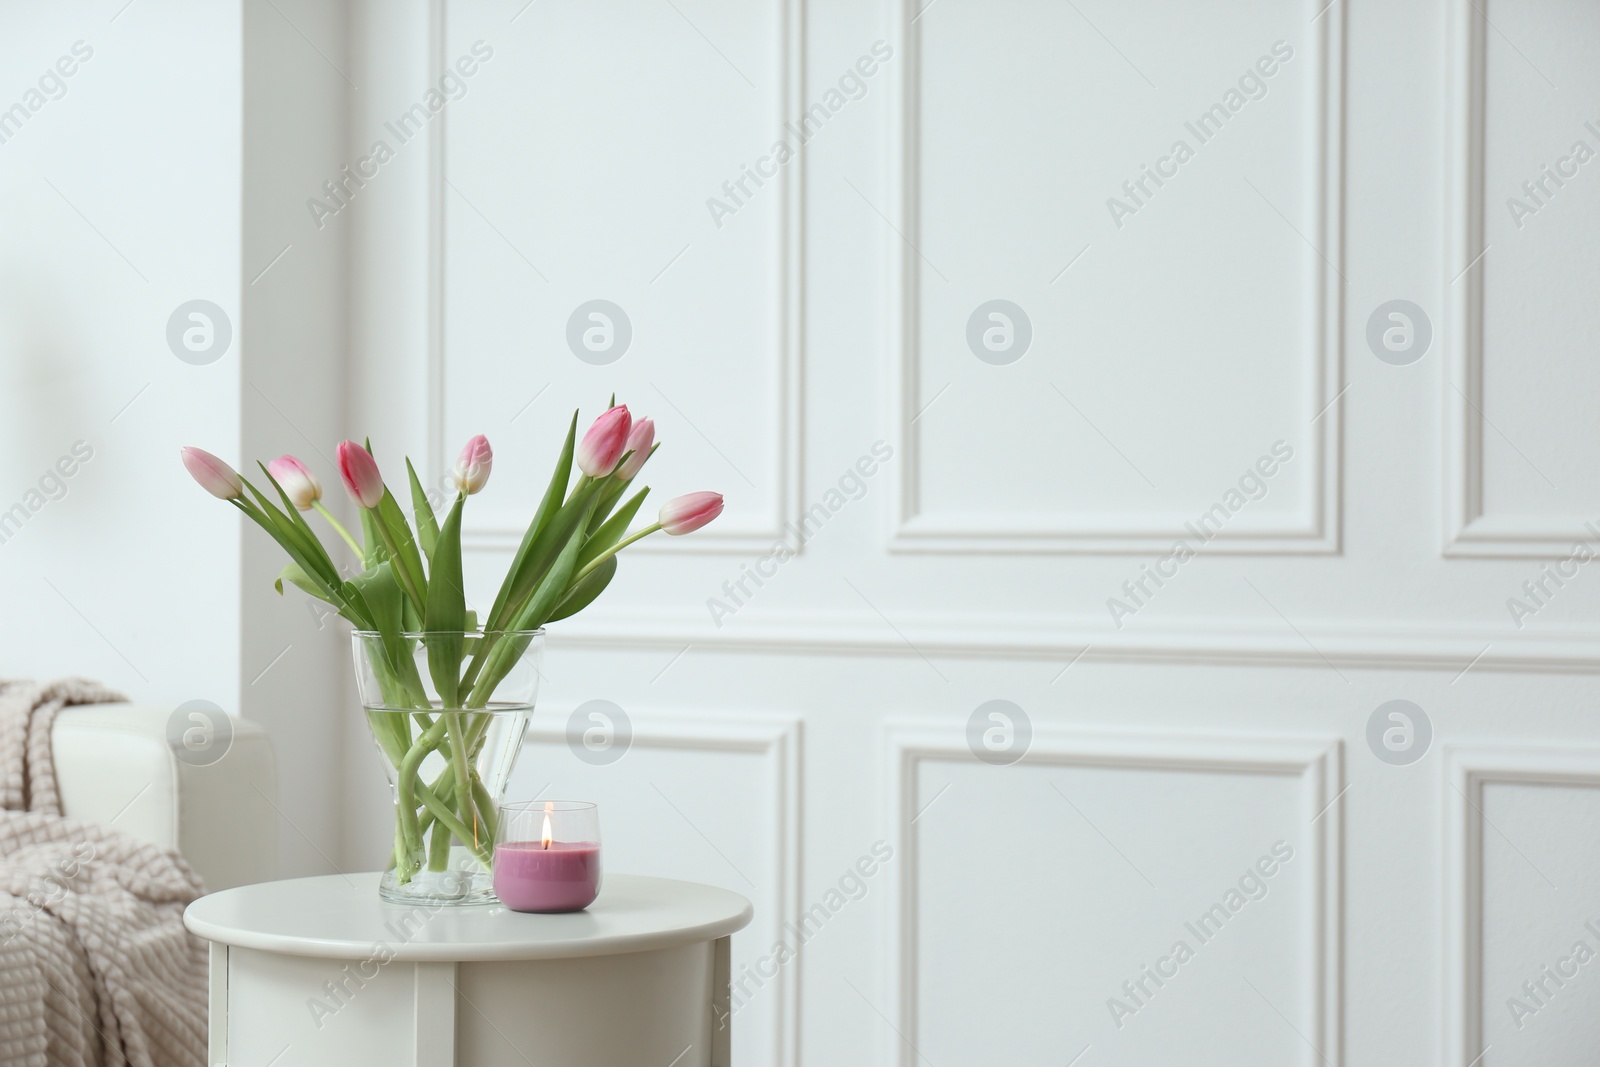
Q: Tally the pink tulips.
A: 7